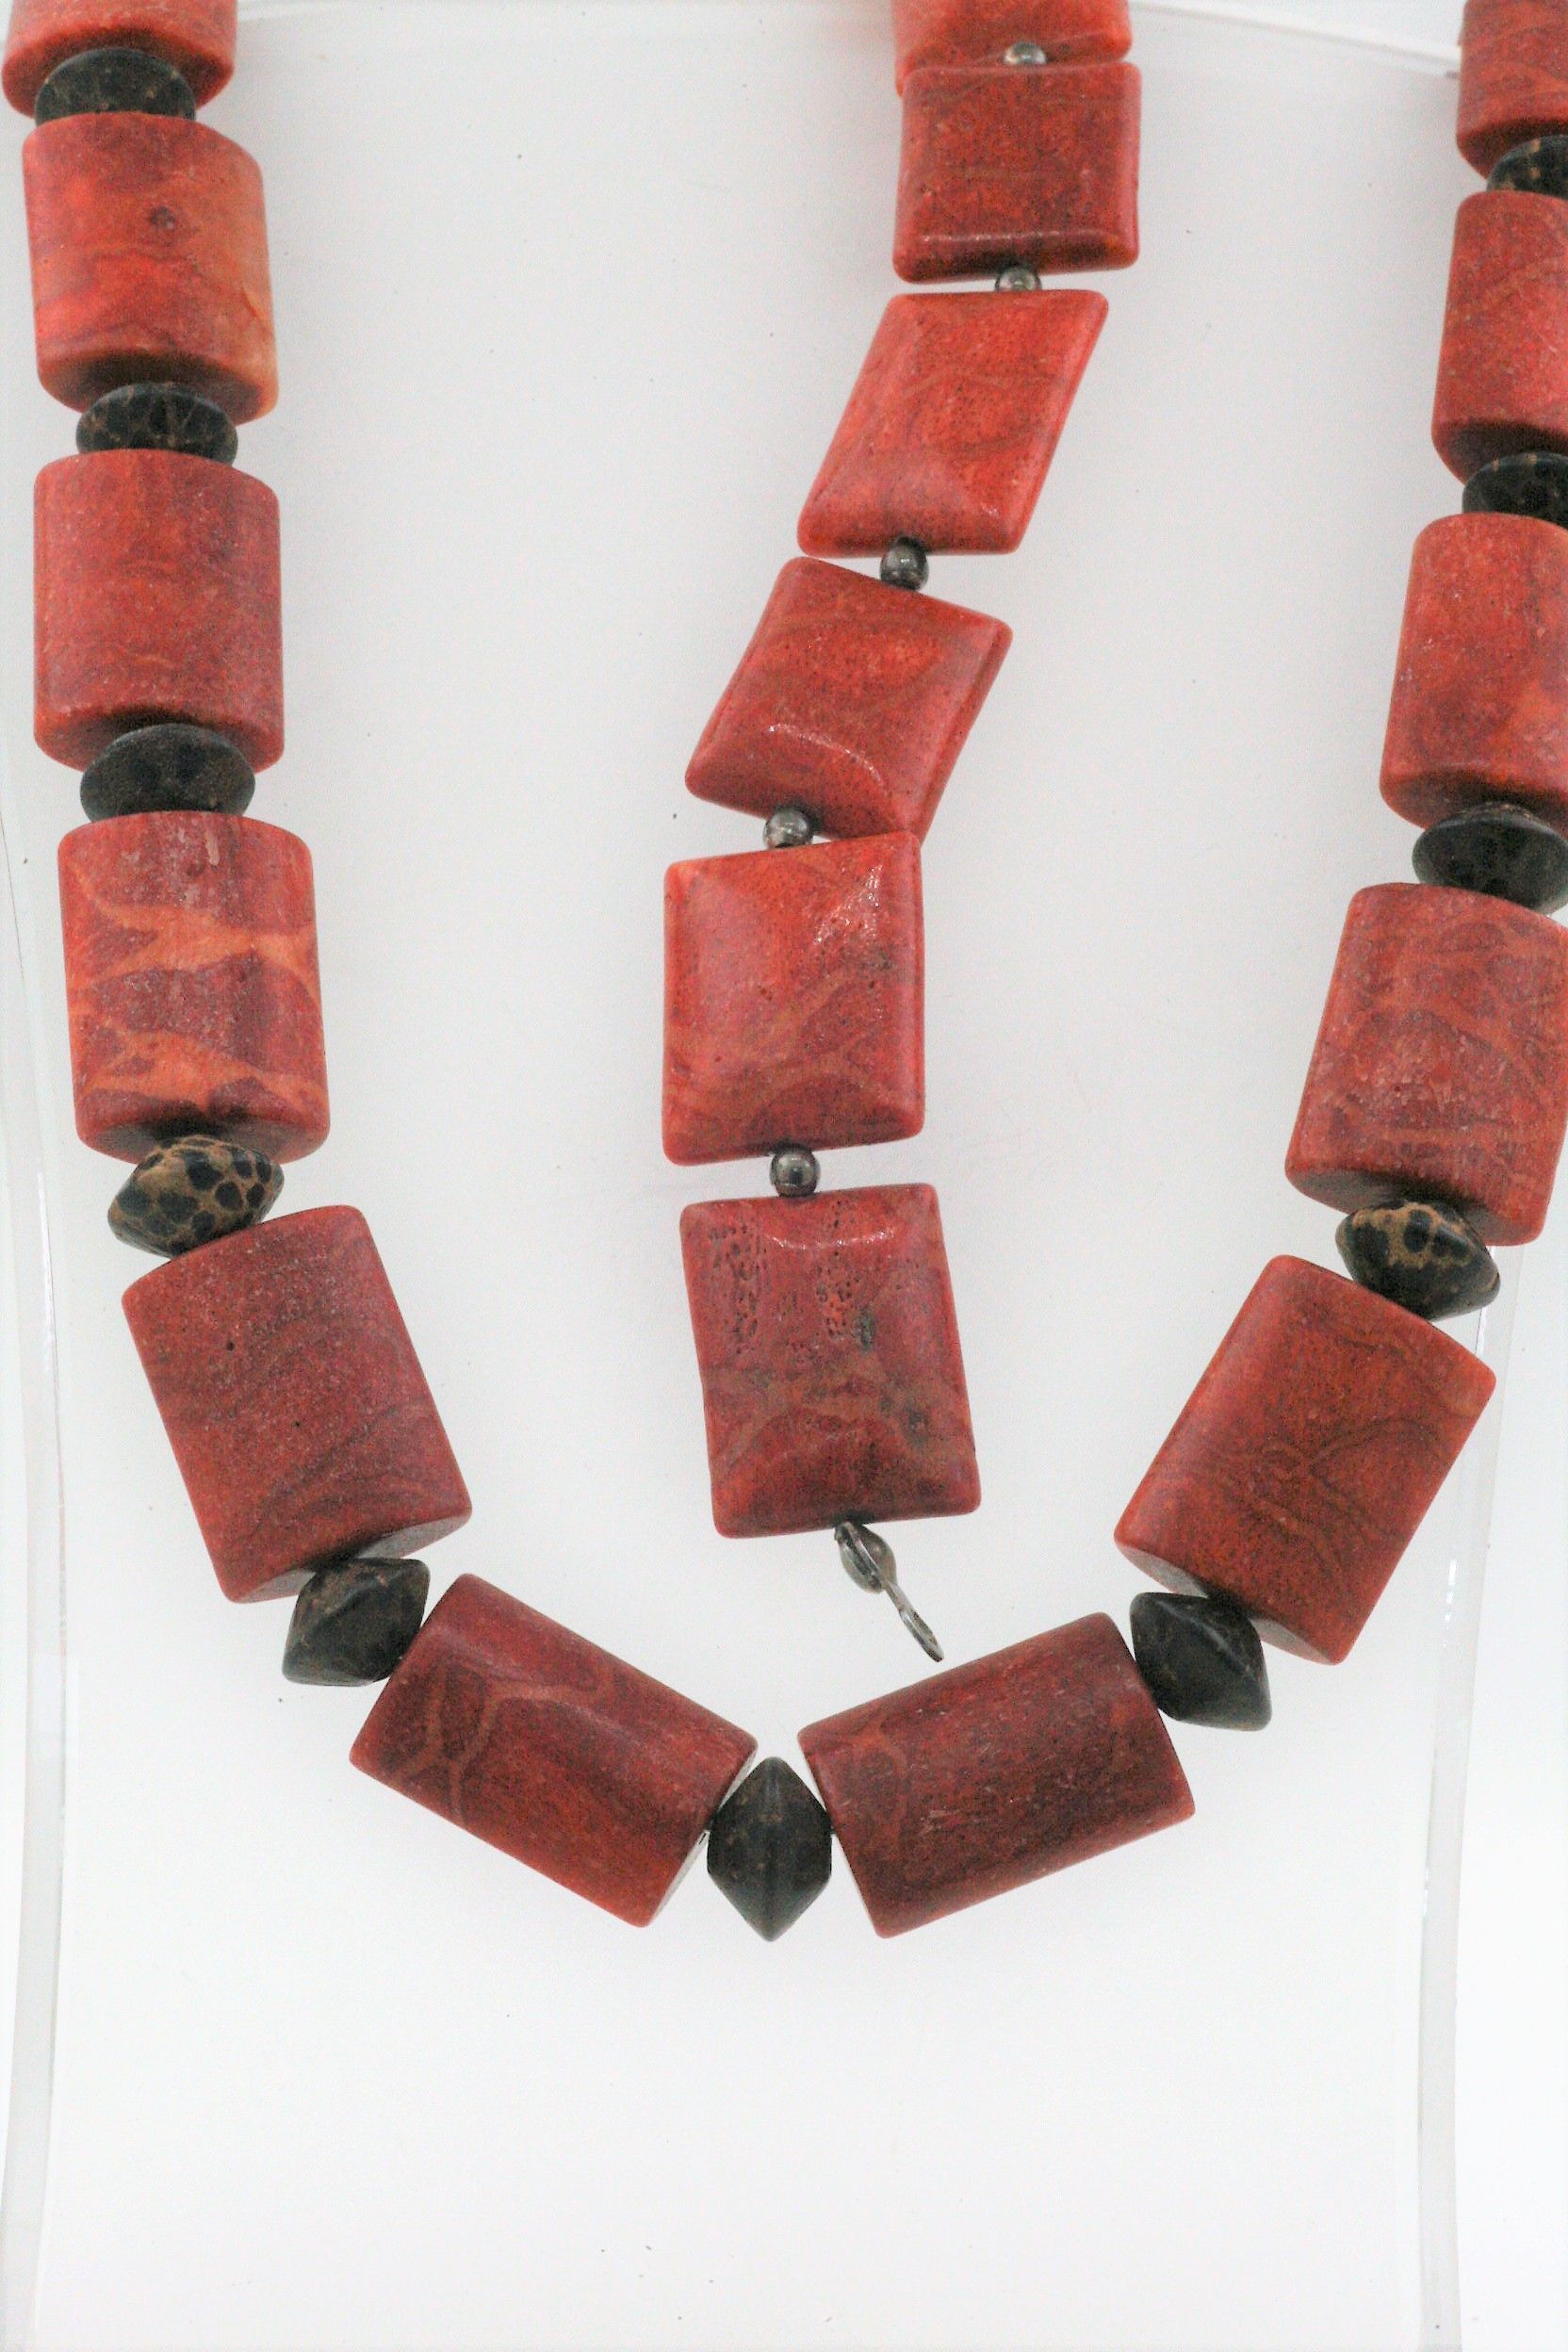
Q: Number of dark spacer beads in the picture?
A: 11